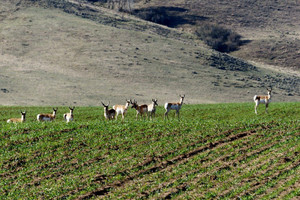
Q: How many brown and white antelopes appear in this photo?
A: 9